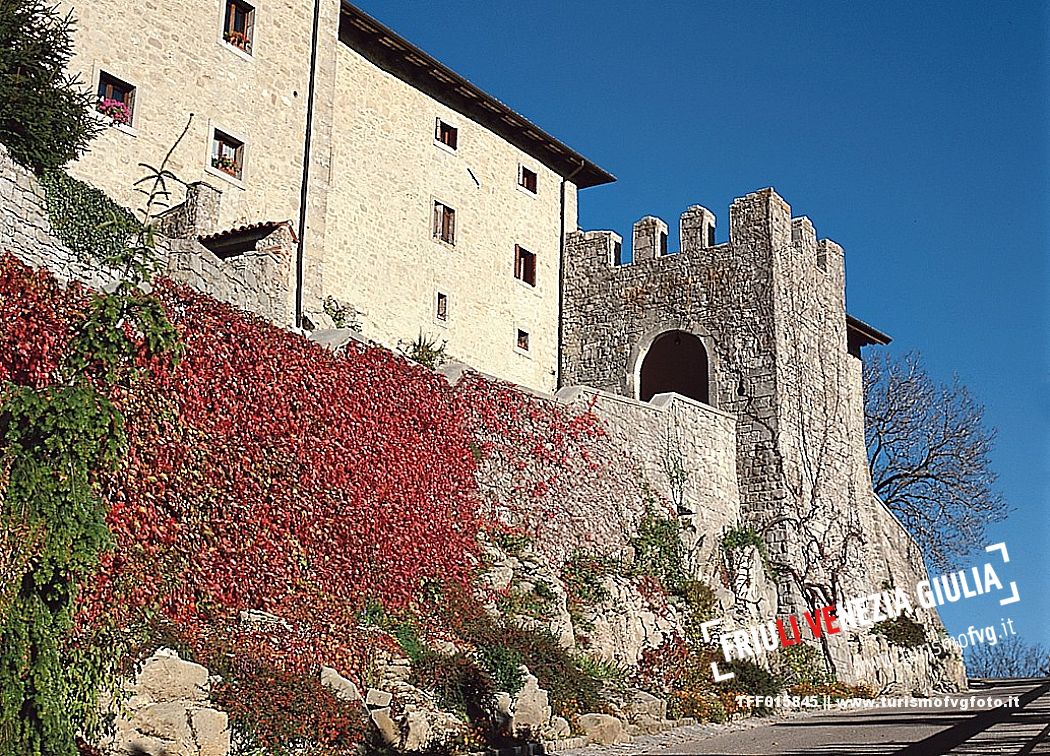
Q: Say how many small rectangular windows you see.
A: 9